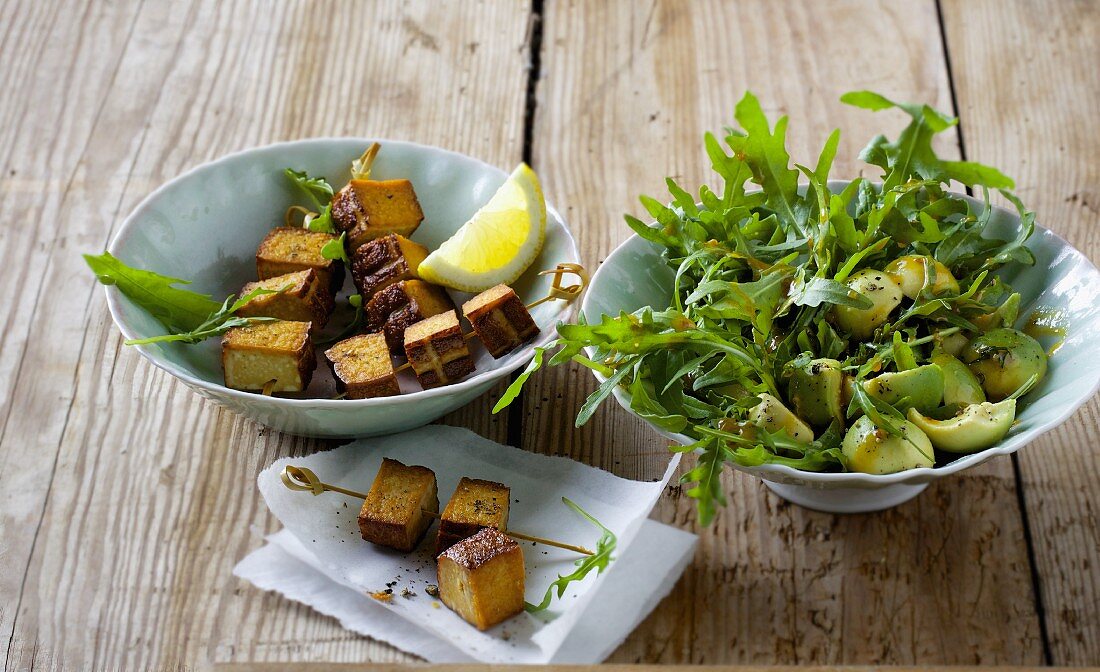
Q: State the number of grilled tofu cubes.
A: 12